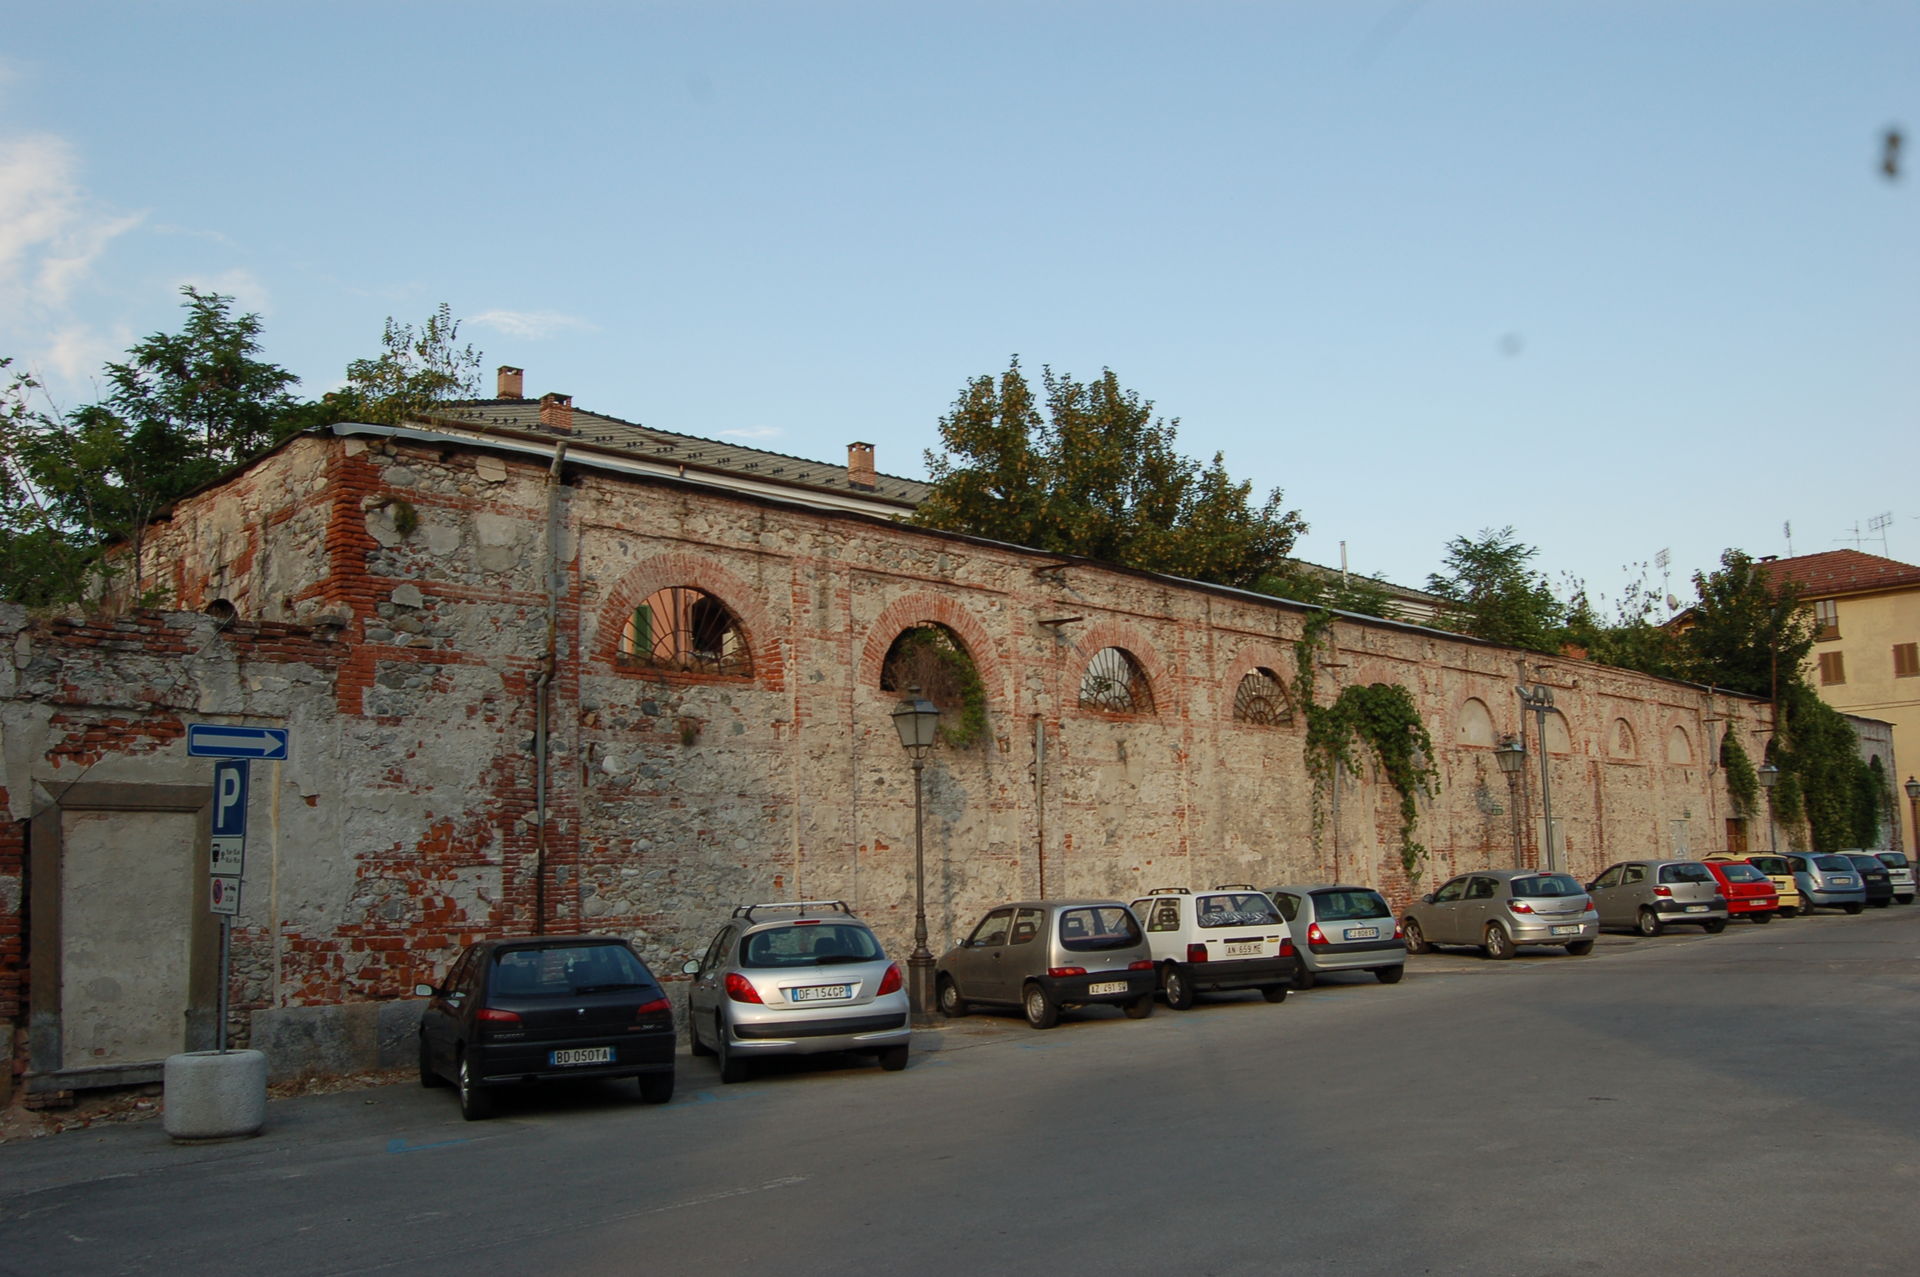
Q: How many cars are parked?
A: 12